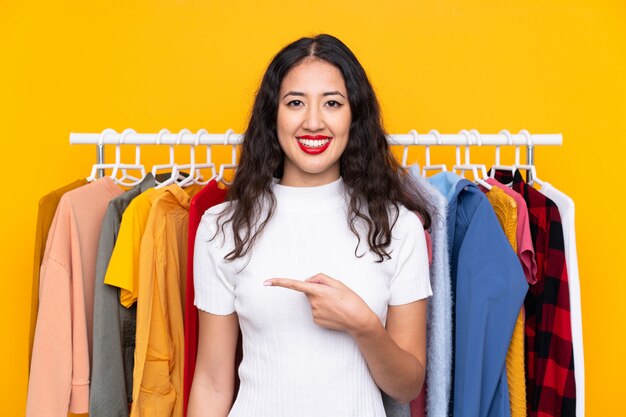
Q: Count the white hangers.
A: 12